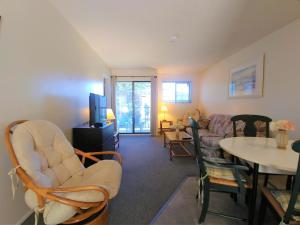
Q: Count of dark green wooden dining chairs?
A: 3